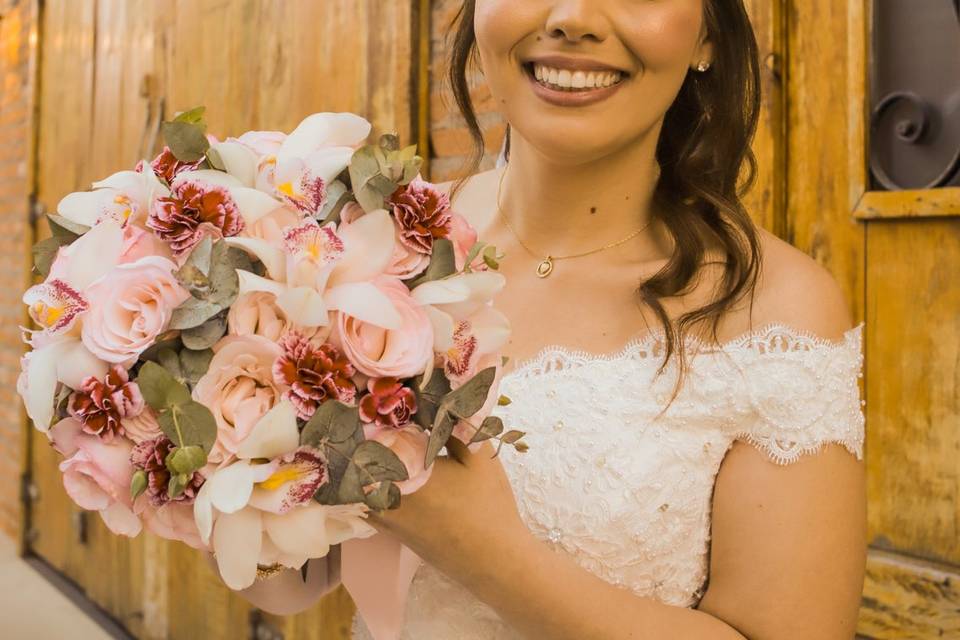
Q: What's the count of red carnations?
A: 7